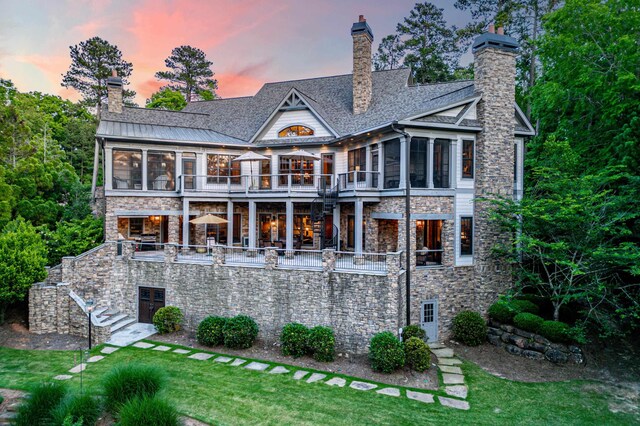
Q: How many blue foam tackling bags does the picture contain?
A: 0